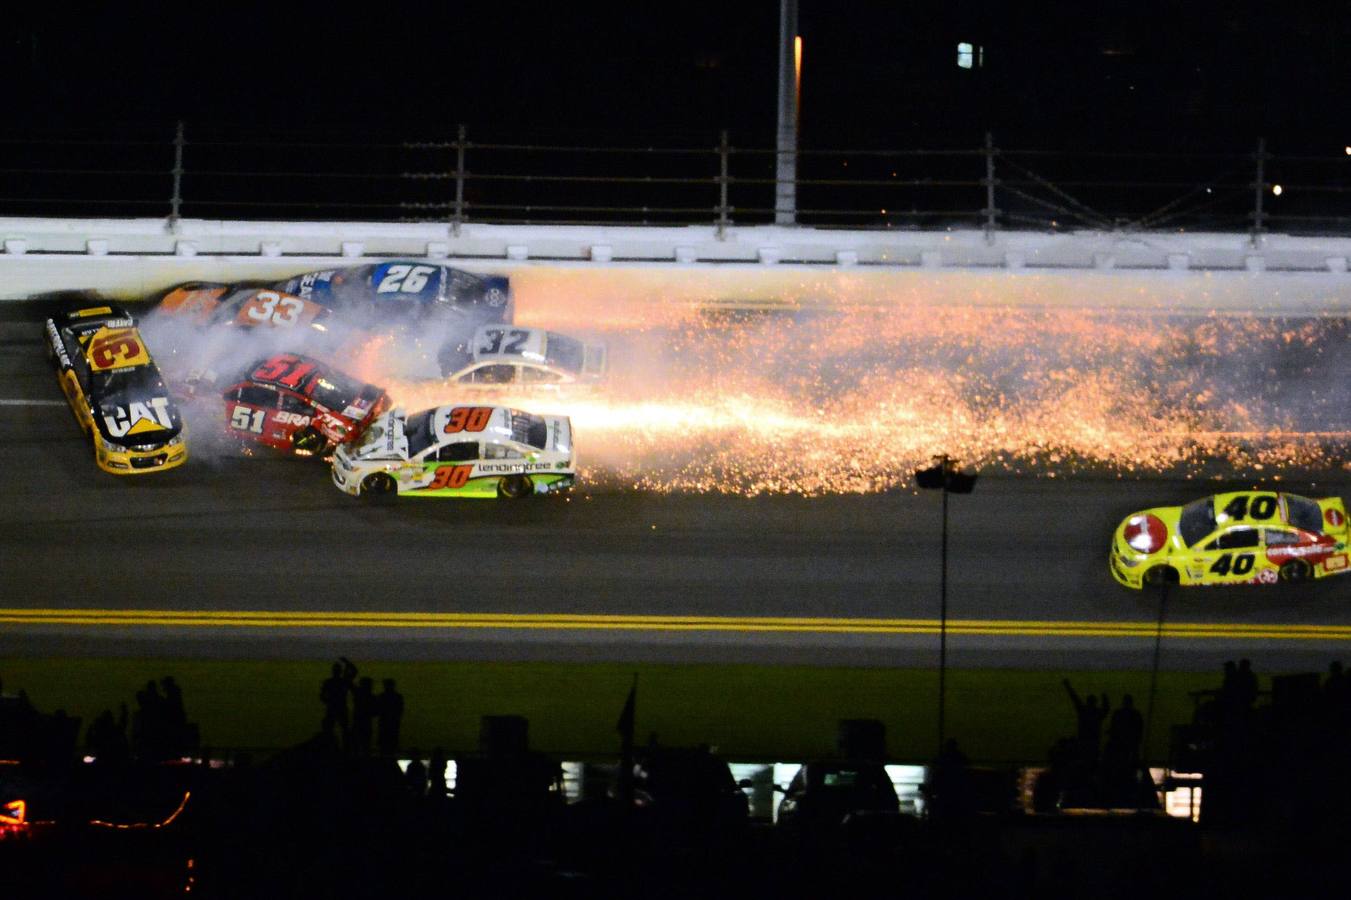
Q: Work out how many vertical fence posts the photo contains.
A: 5